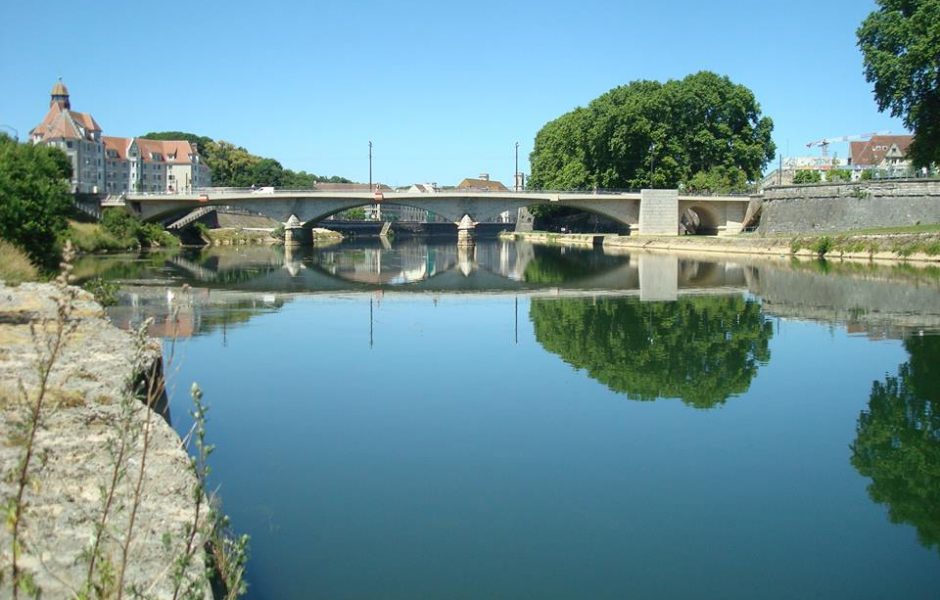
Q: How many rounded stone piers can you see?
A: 2